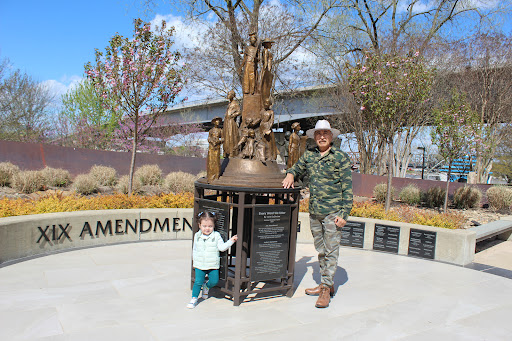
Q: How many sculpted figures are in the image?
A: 8